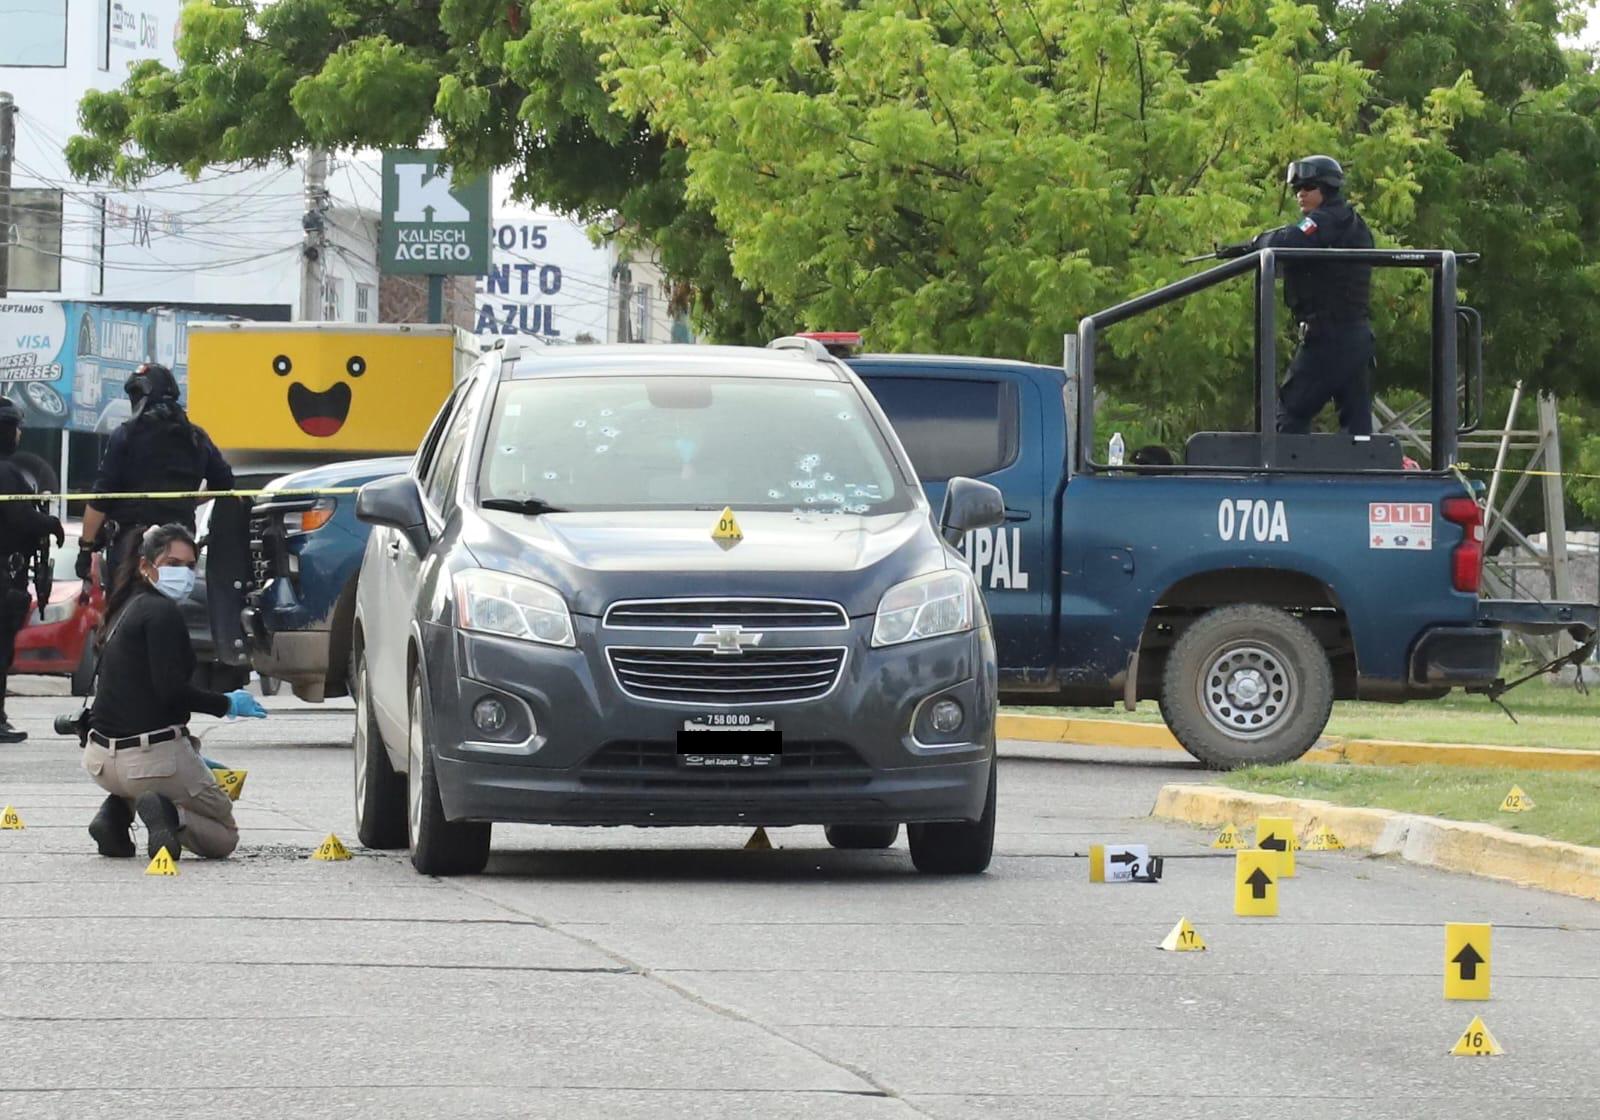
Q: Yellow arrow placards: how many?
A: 3